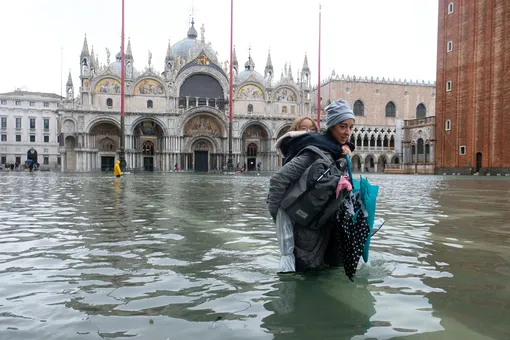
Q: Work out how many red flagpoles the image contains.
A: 3